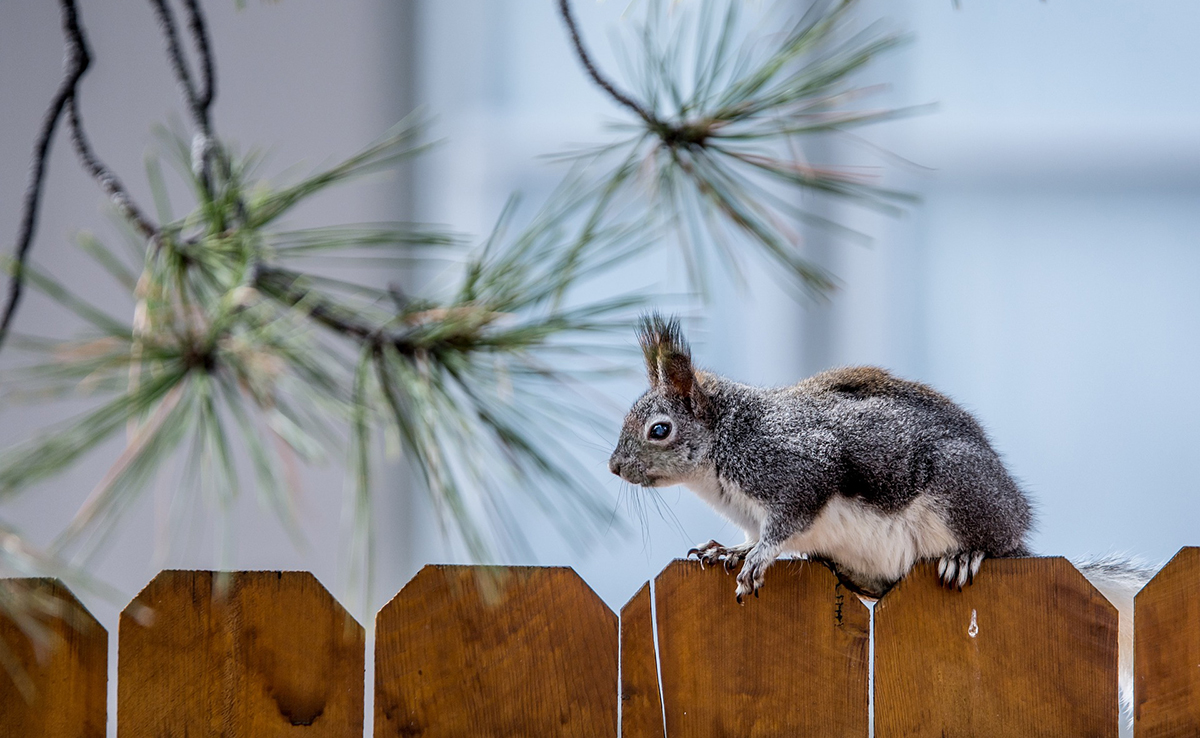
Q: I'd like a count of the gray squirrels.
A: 1